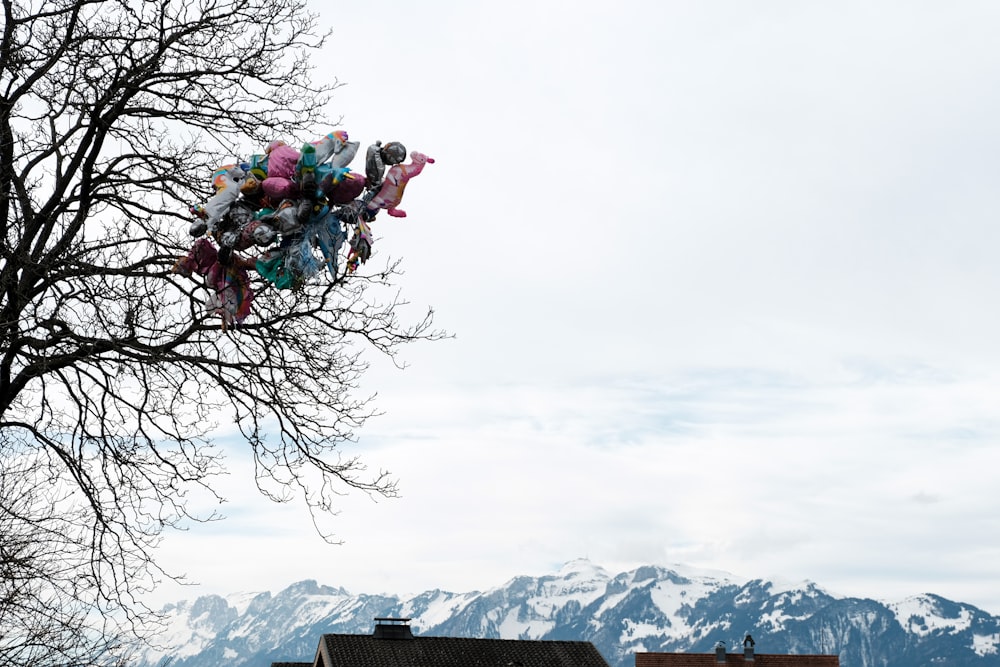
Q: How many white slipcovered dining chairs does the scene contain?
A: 0